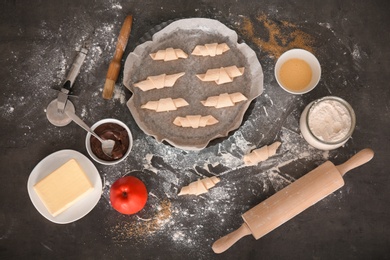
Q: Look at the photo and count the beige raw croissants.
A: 9